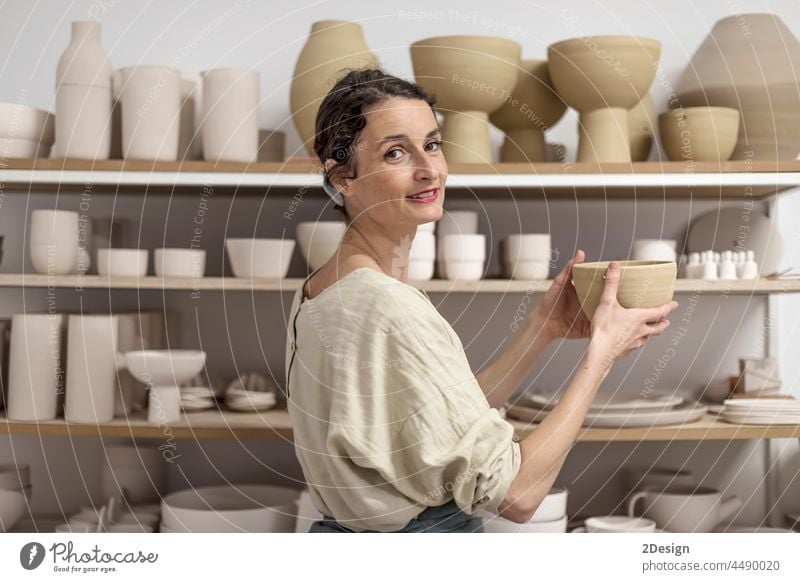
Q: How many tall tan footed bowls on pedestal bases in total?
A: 3